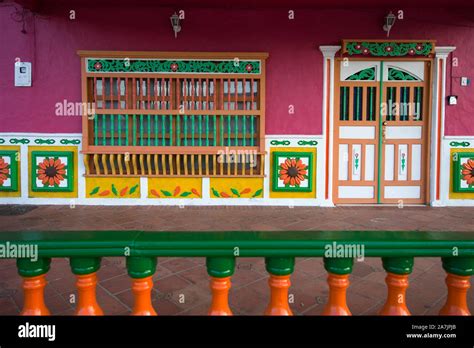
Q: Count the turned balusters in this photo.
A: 8